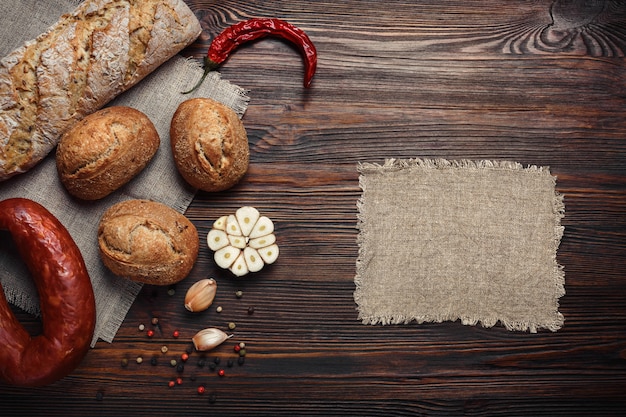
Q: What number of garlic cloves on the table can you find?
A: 2